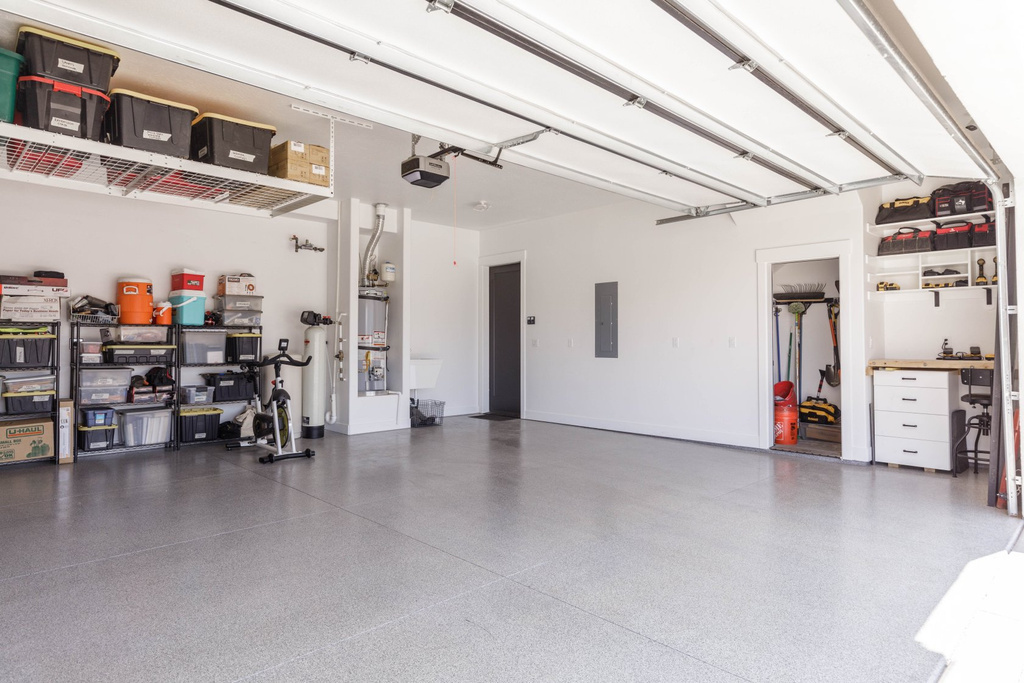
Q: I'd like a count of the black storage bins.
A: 11